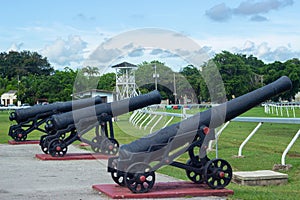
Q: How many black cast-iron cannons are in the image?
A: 3